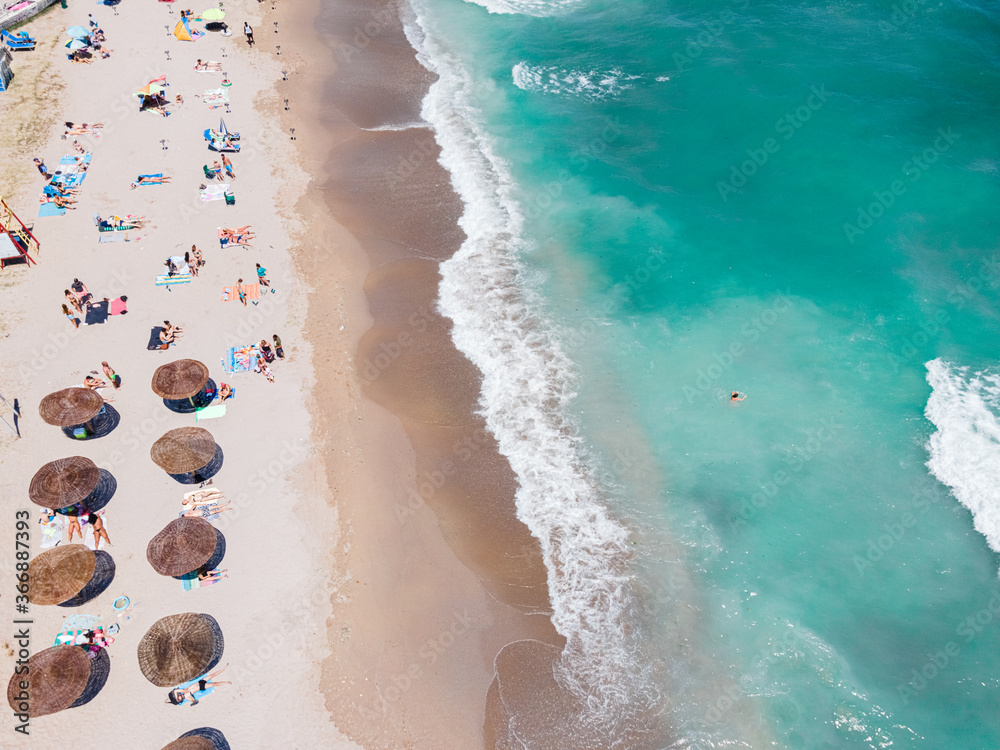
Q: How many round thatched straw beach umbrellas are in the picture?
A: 9